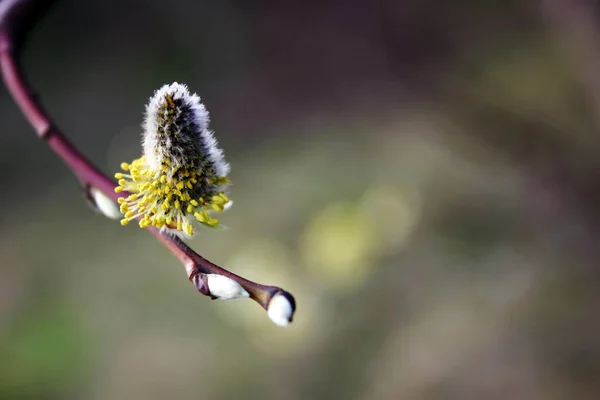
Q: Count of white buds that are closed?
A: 3